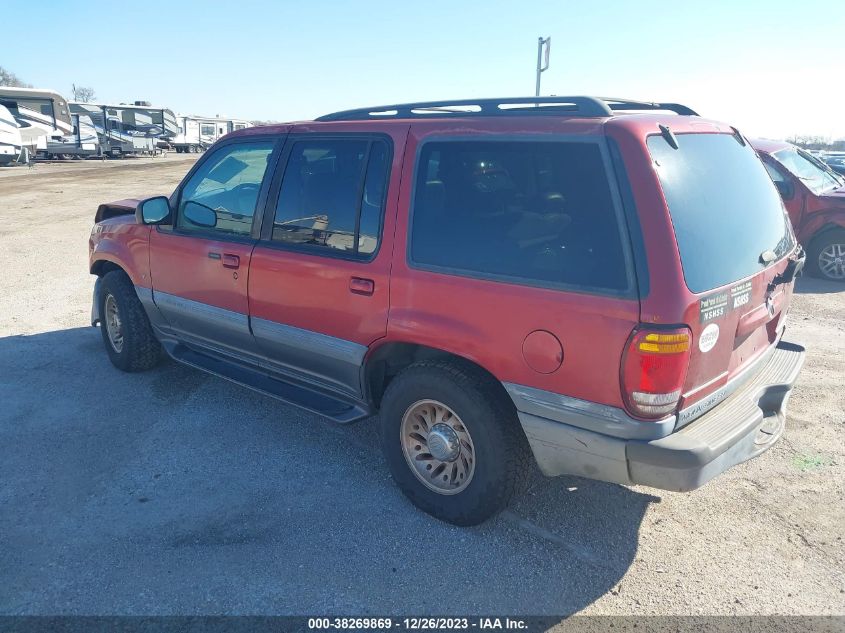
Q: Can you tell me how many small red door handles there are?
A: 2